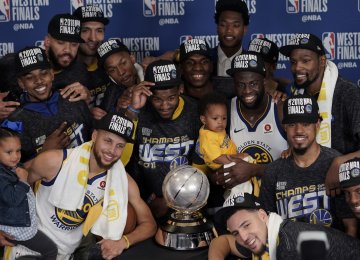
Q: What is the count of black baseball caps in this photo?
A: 13